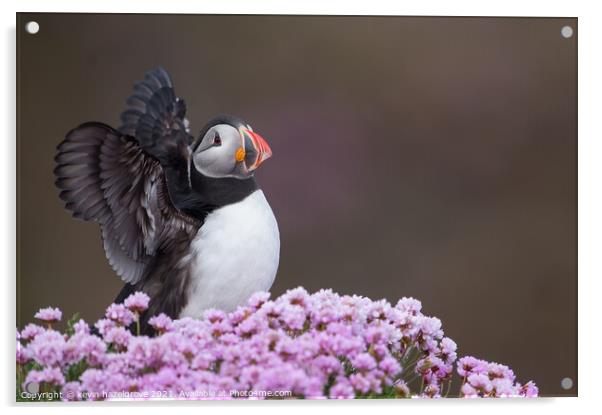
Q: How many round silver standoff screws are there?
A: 4